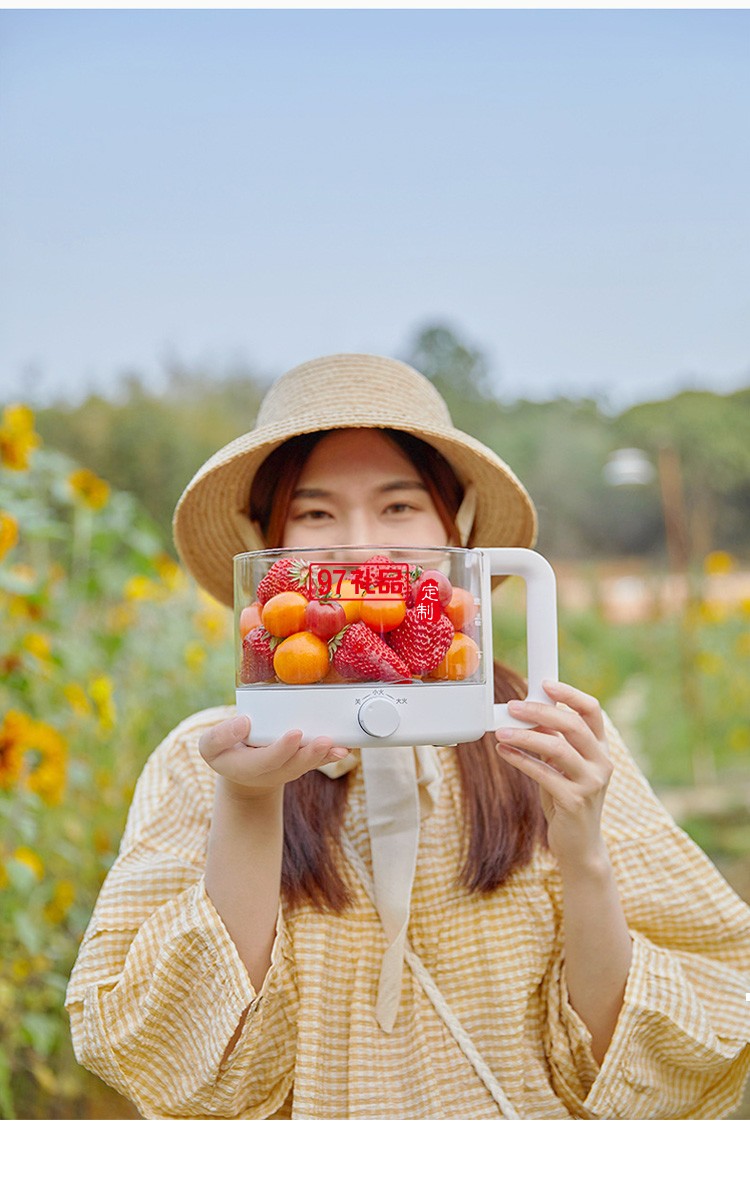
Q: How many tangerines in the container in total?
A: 7